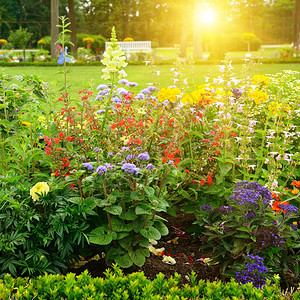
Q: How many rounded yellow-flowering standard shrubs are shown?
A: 5